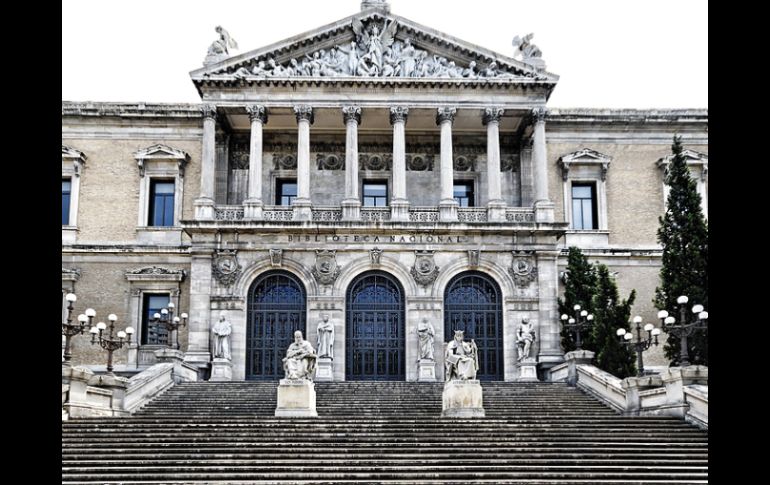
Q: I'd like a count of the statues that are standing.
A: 4